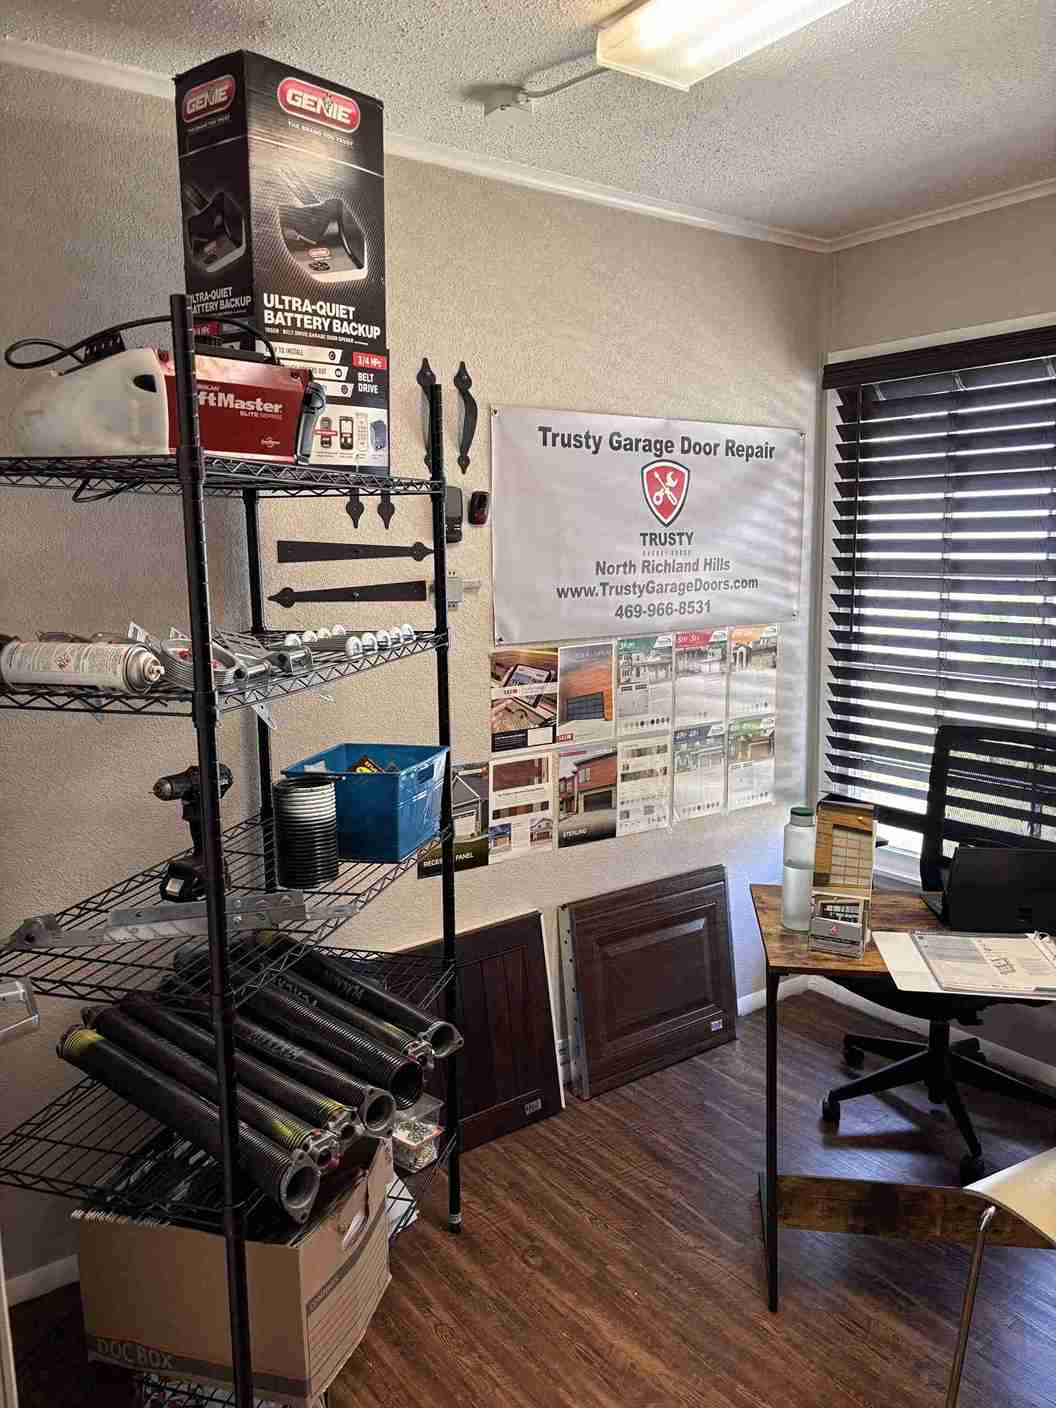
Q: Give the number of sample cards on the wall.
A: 11